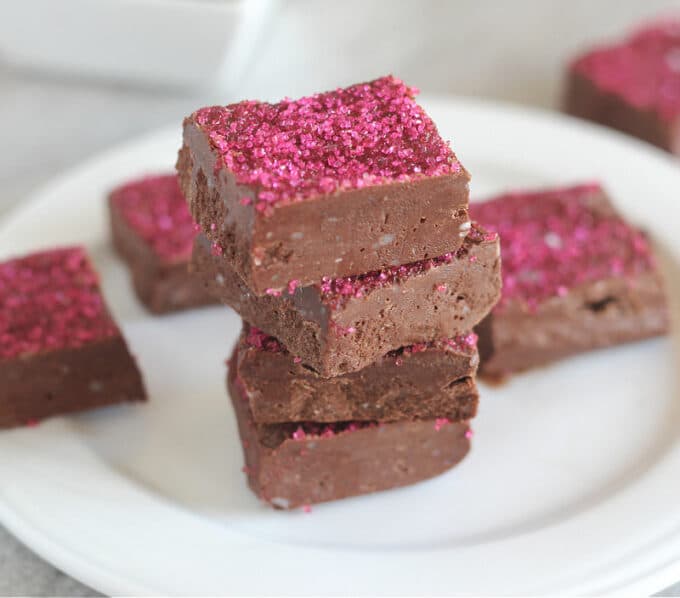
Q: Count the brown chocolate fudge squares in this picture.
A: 8